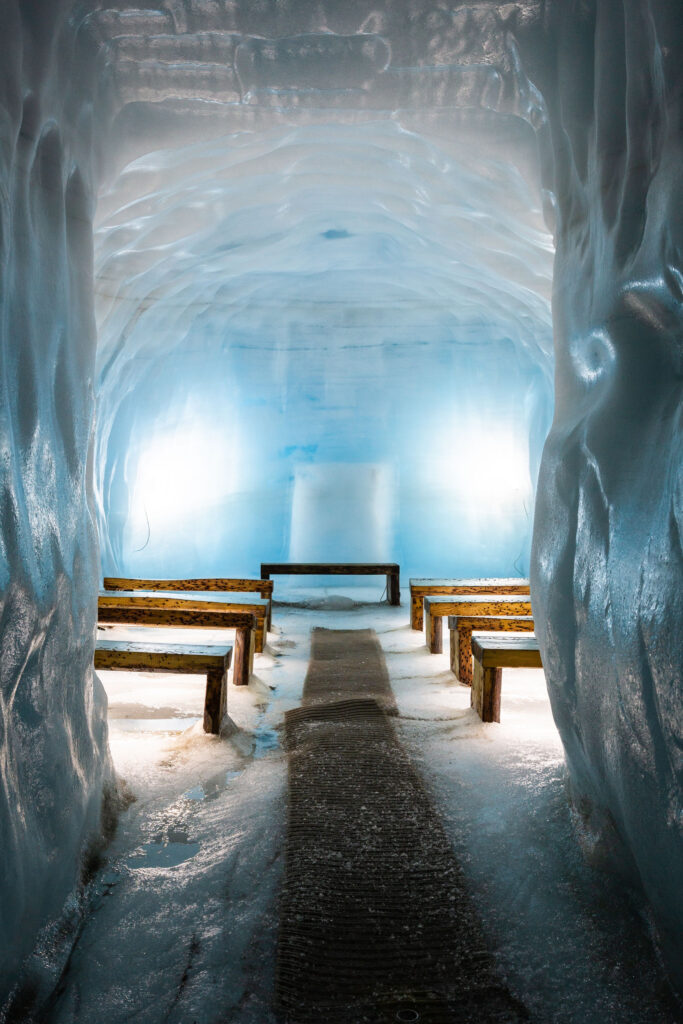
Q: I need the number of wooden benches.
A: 9